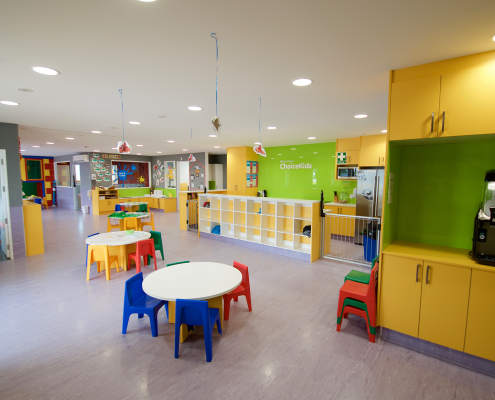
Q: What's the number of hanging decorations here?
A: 4